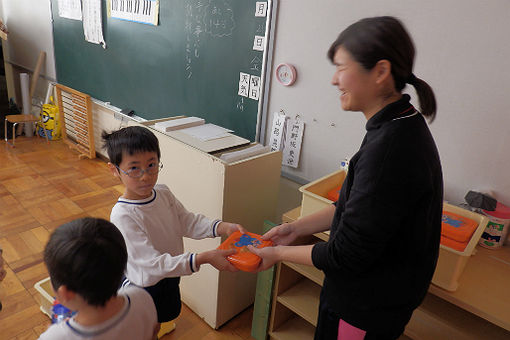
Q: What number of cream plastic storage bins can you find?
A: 3